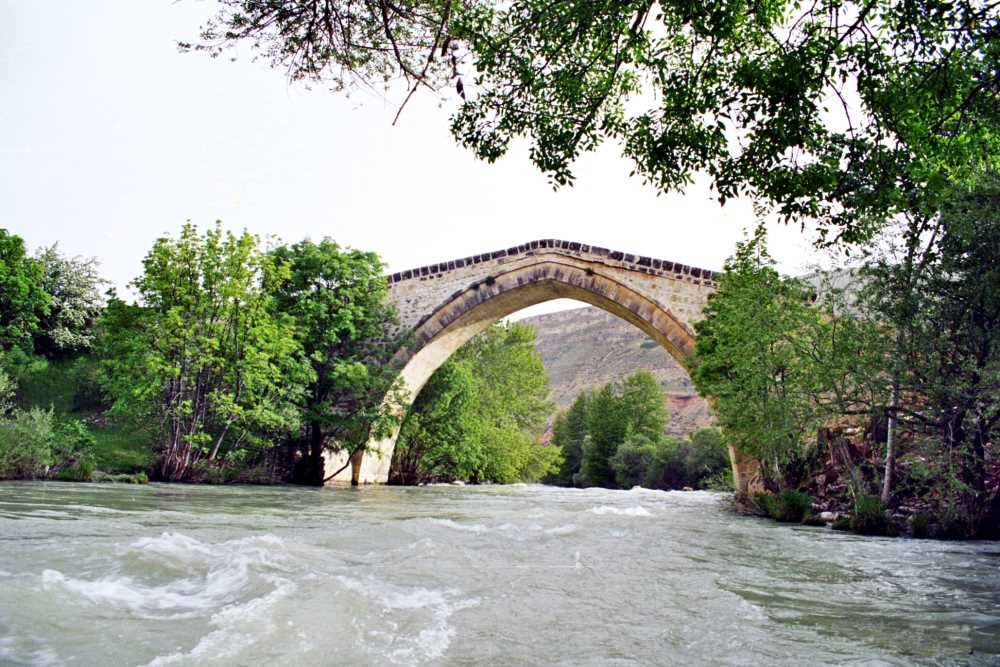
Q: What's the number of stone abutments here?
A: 2